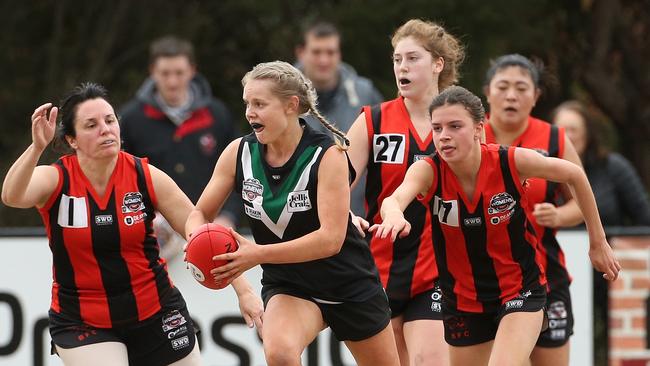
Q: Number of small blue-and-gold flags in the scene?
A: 0